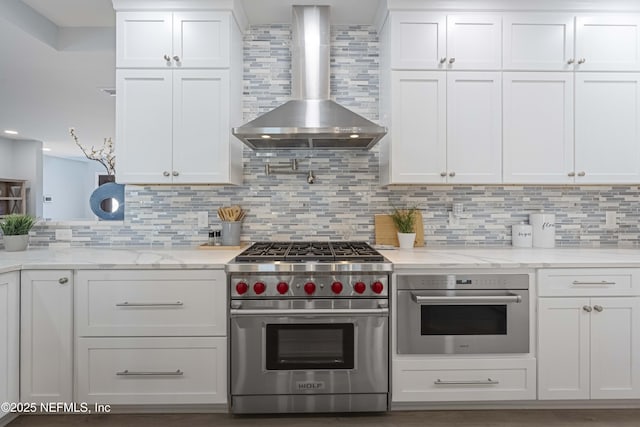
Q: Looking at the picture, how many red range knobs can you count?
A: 7